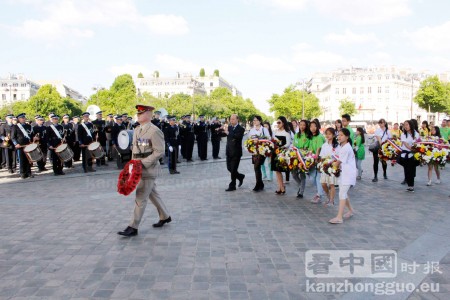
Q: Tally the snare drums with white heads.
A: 3